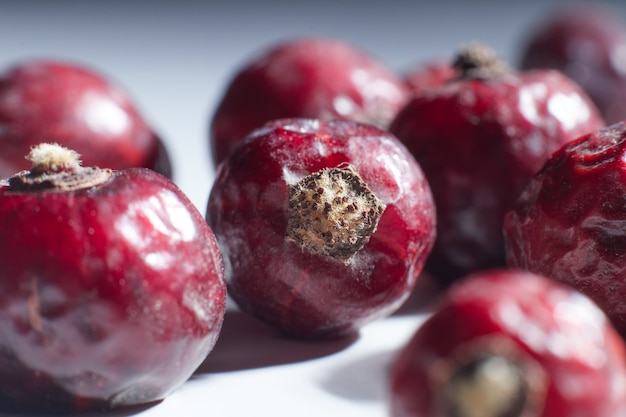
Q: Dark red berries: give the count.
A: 9